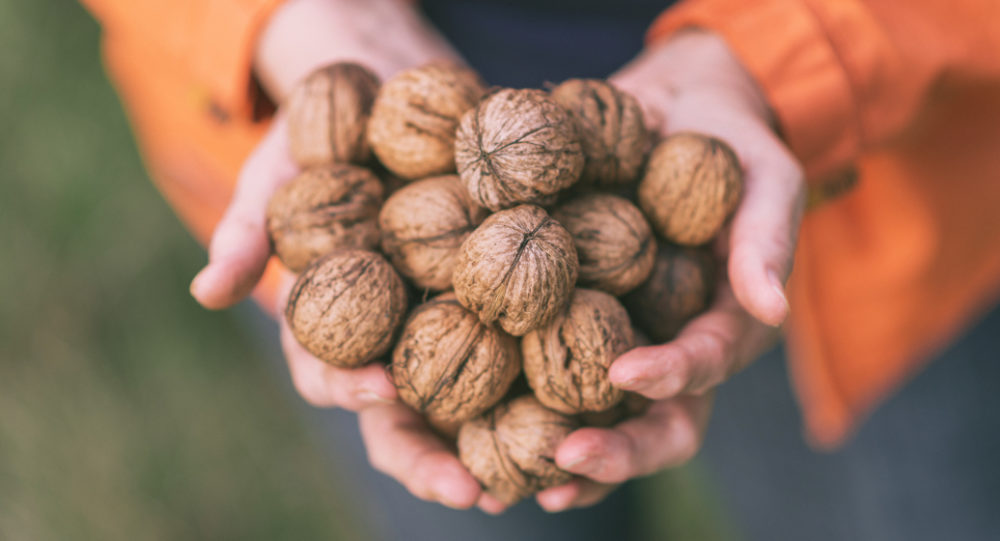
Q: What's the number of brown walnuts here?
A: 14